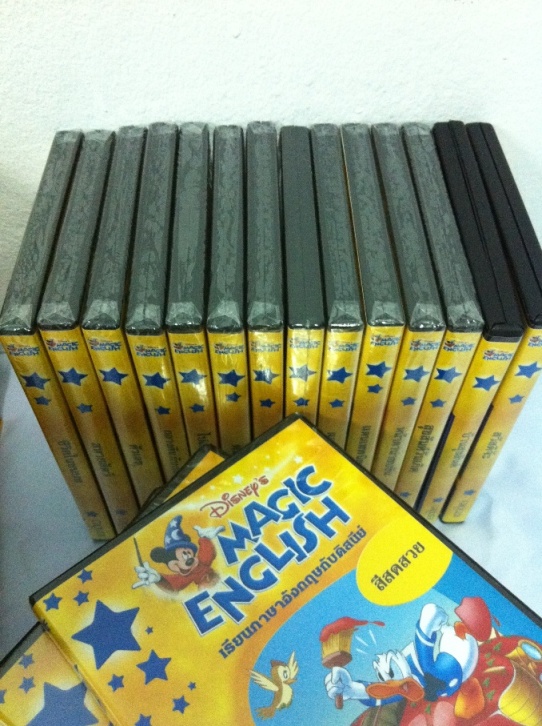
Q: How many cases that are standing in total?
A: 14